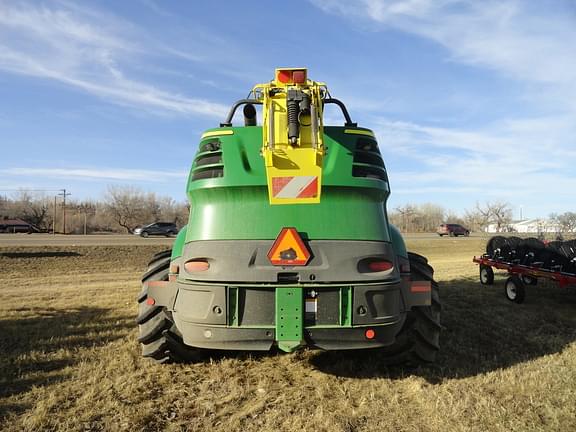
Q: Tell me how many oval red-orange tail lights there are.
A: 2